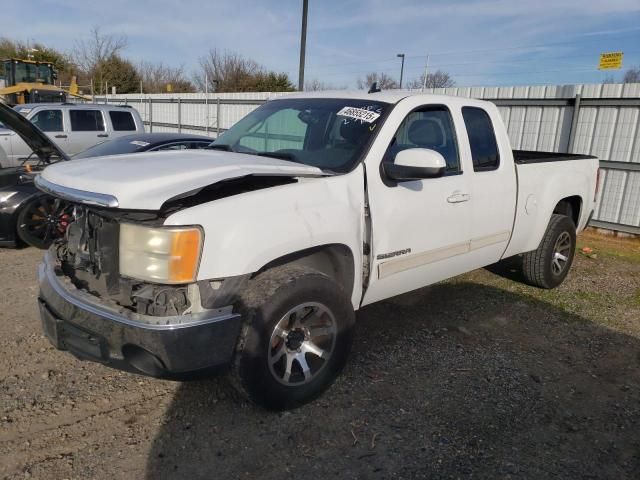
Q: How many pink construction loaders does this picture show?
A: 0